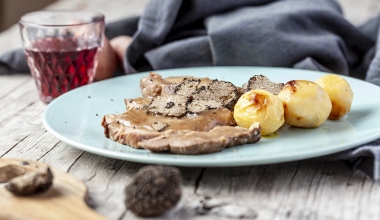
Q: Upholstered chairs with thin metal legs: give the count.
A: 0